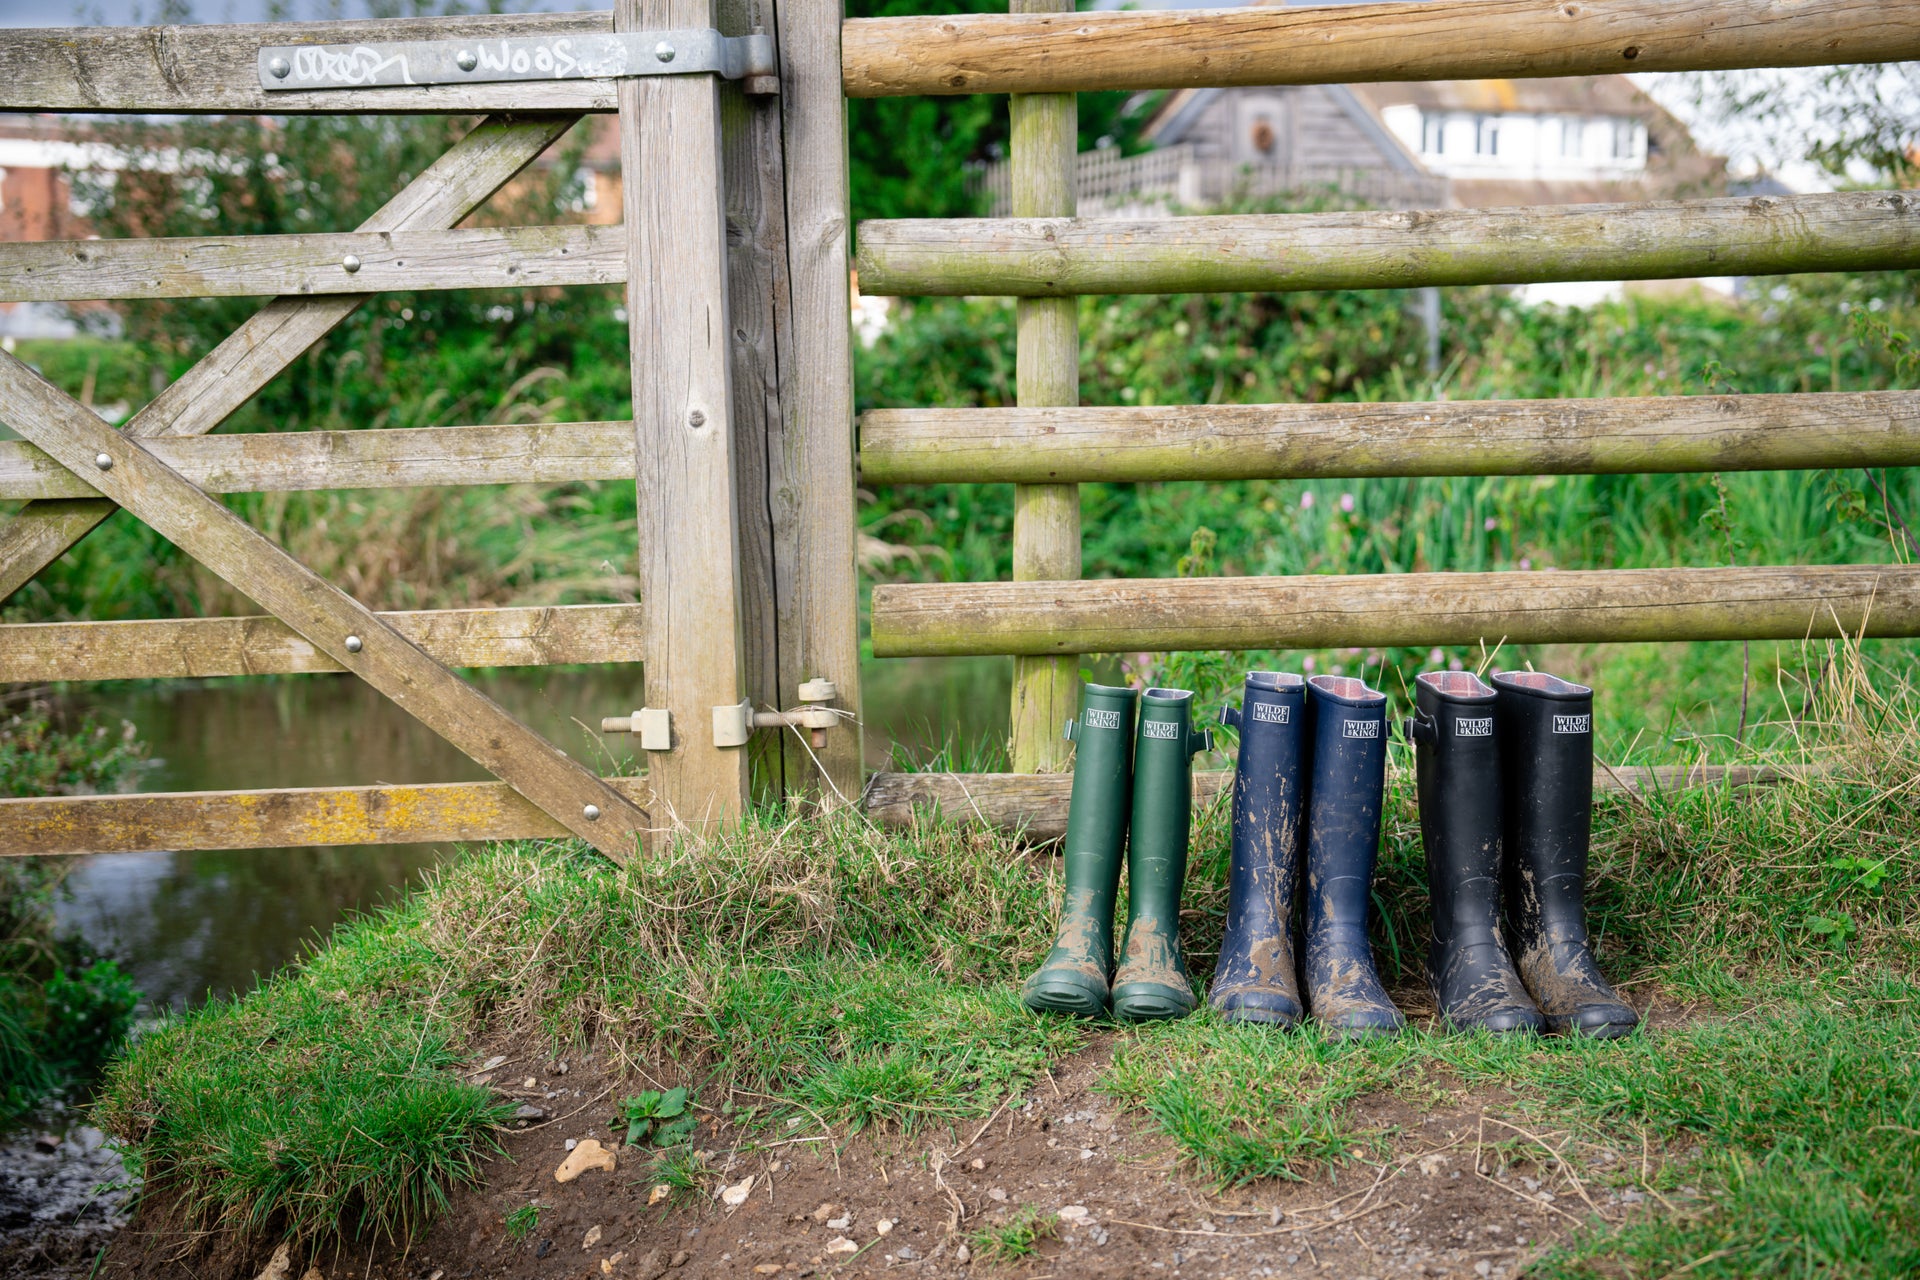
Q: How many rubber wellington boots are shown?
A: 6